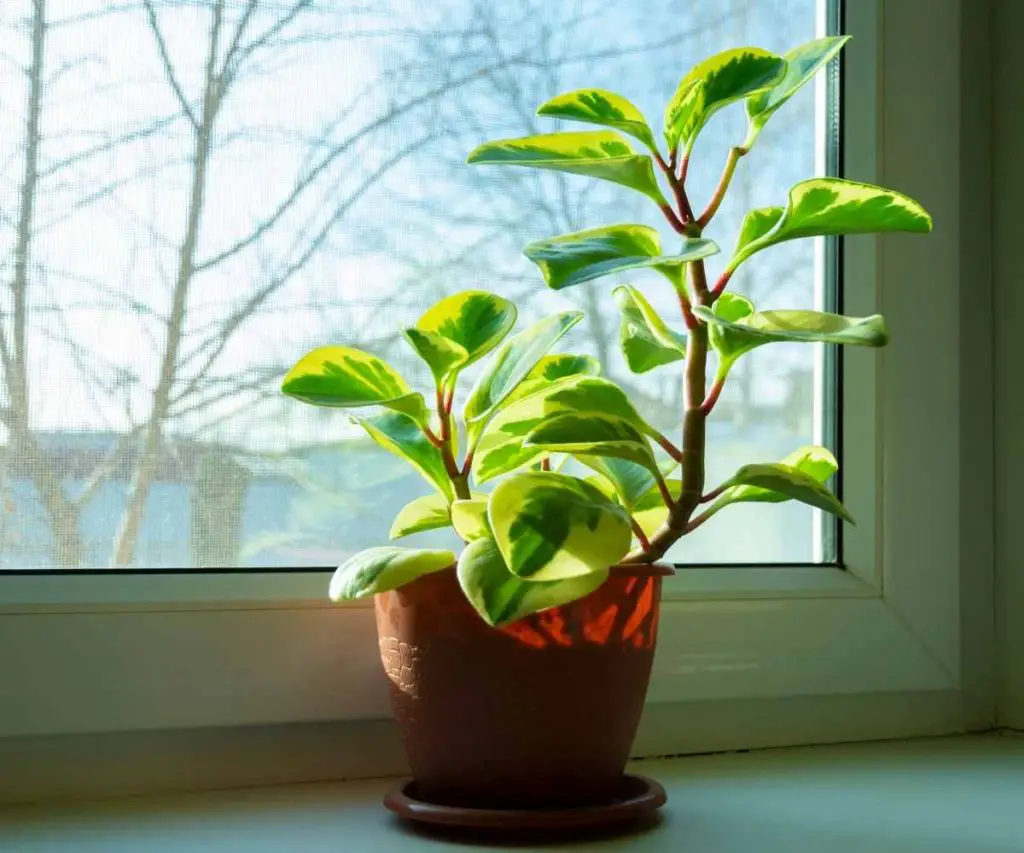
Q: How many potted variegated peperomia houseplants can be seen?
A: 1